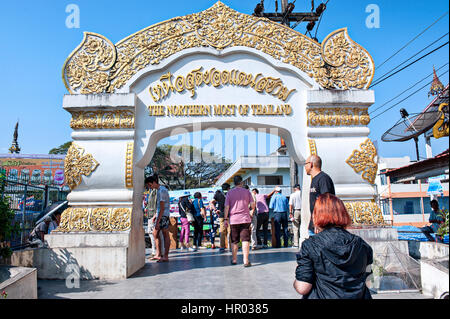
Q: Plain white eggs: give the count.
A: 0